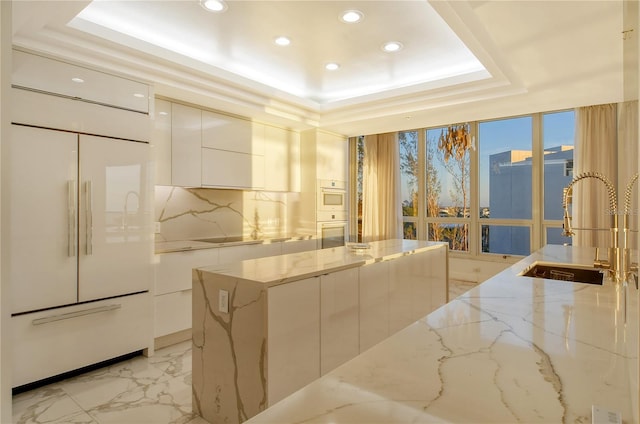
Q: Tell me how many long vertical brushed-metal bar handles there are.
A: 2